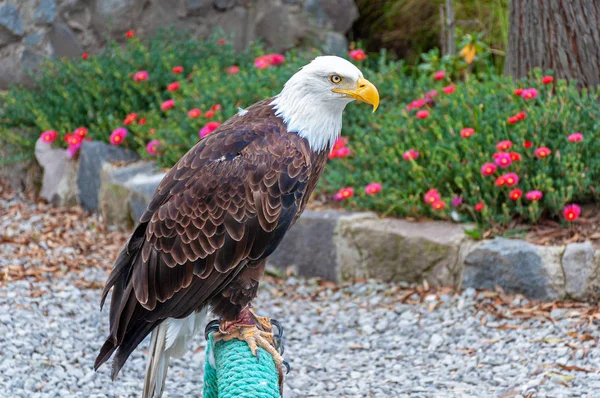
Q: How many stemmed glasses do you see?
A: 0